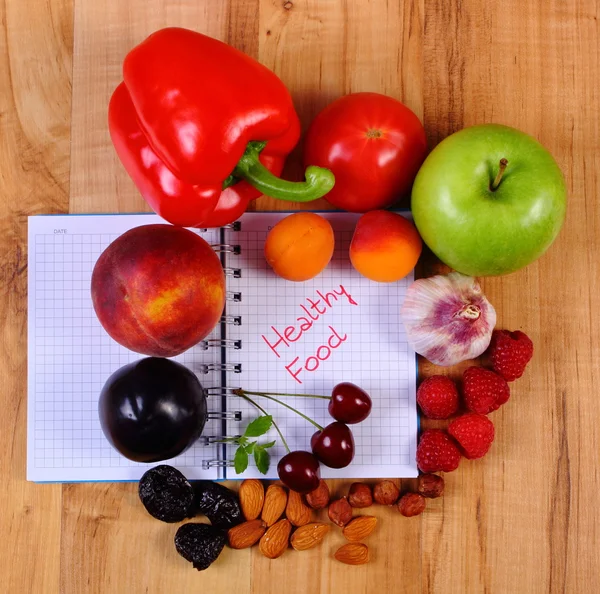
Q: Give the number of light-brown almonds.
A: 8